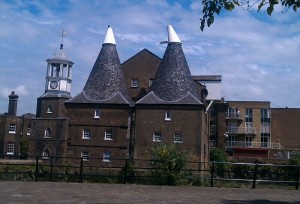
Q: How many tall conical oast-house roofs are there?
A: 2